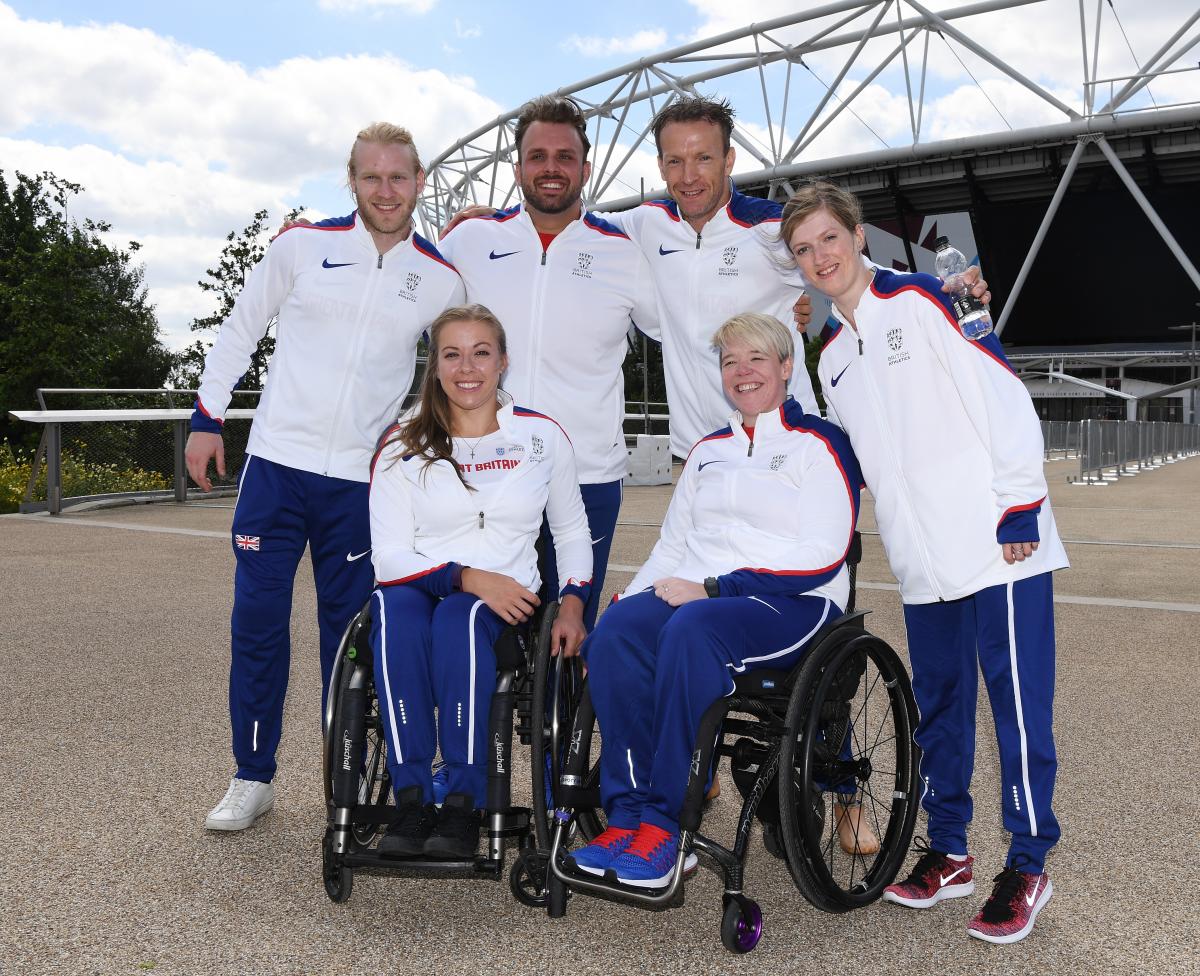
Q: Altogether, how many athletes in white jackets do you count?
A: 6